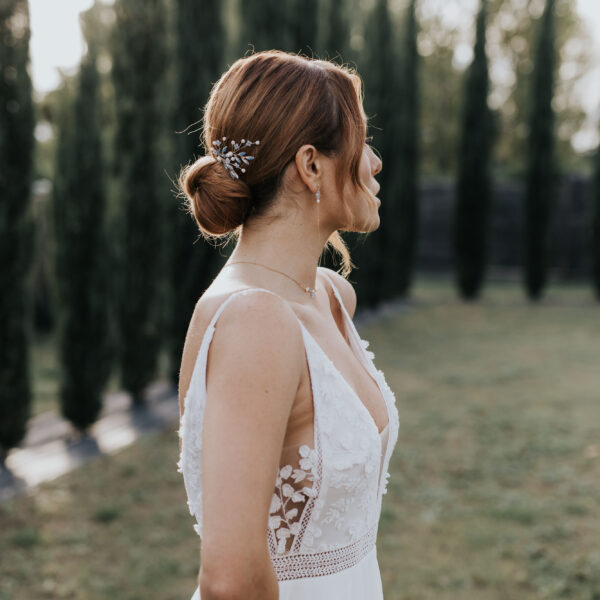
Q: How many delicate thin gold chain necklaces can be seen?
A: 1